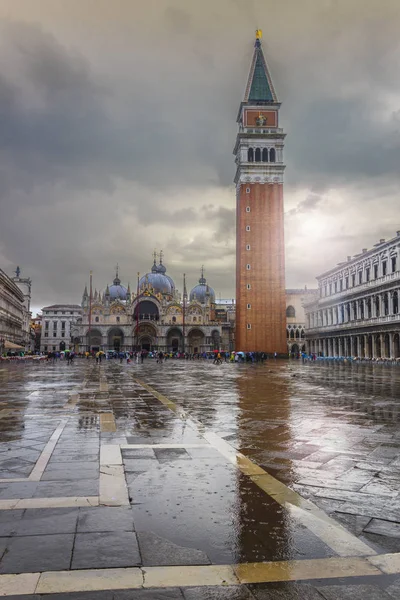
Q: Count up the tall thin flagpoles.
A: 3